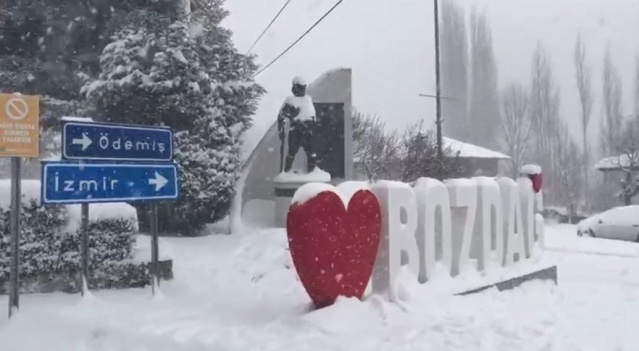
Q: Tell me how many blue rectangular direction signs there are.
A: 2